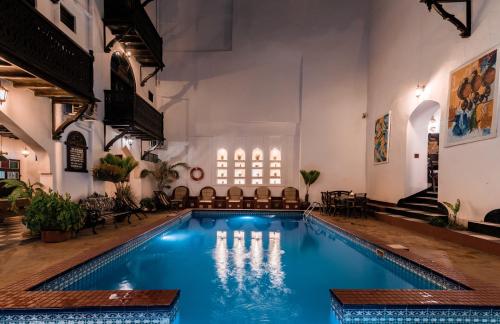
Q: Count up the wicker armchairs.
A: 5